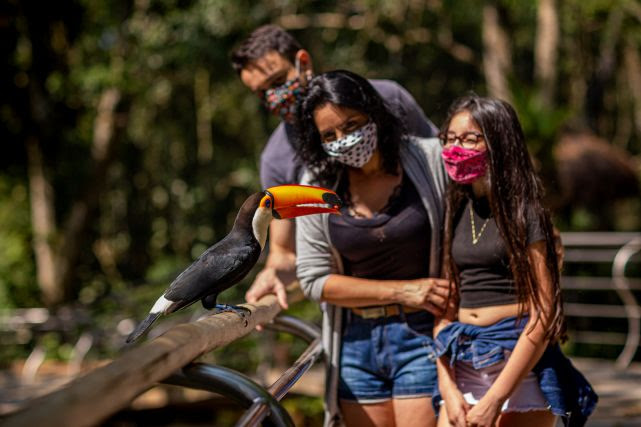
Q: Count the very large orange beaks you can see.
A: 1